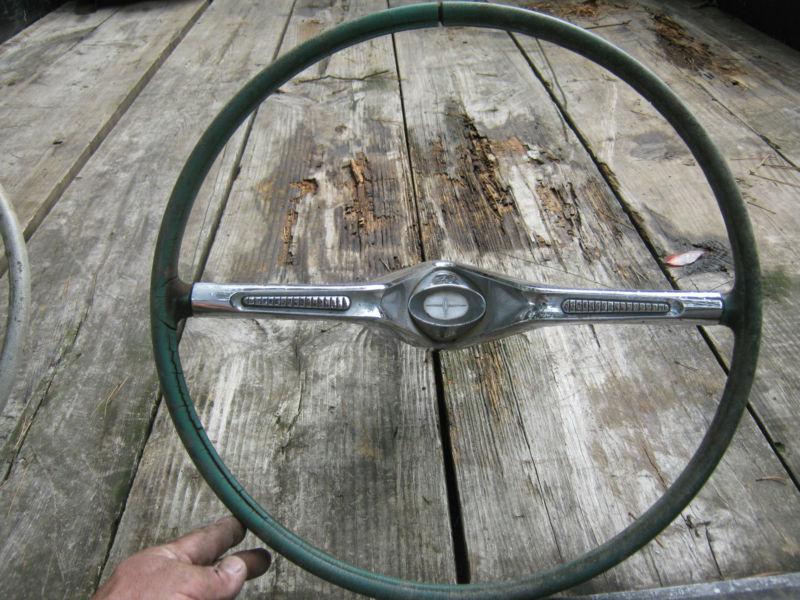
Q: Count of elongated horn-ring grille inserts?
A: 2